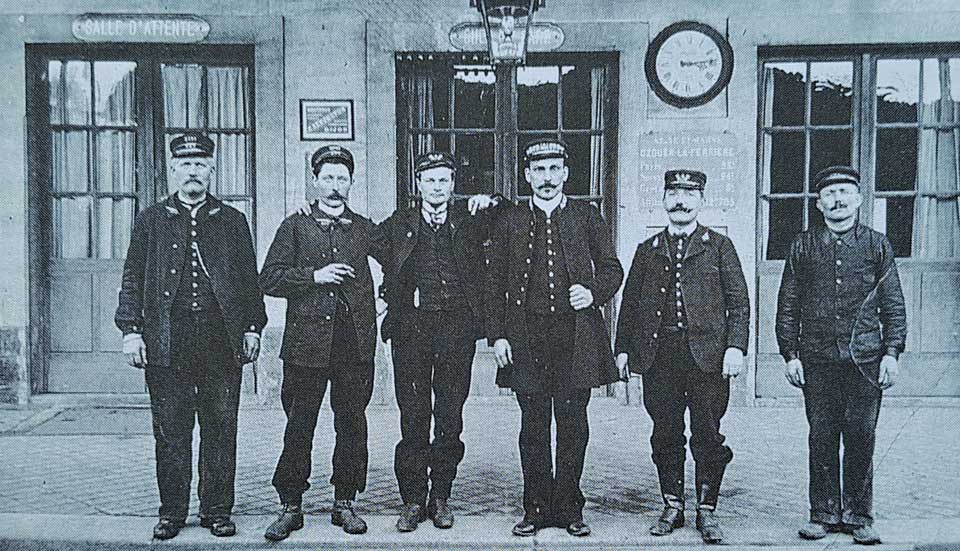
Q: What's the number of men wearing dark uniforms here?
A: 6